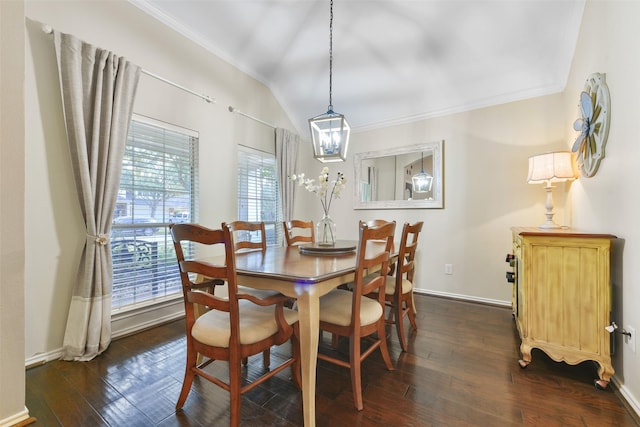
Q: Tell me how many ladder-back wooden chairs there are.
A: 6